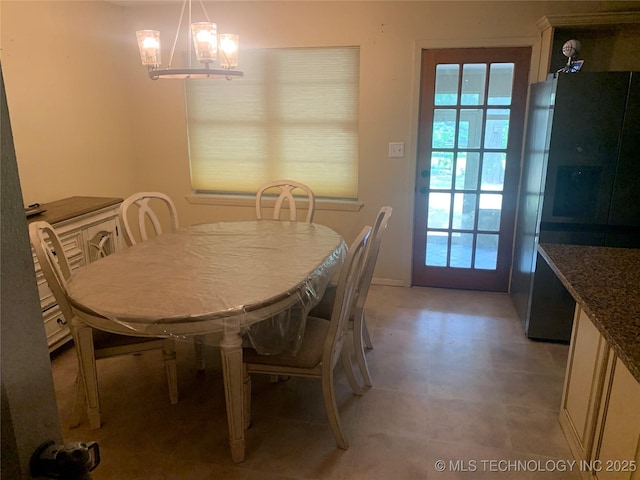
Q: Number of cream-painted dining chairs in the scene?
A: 5